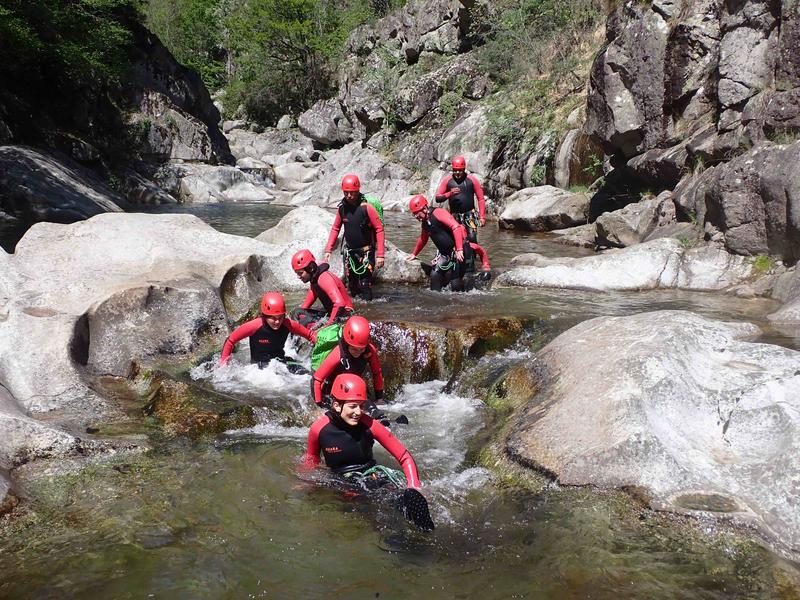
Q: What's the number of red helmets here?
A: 7